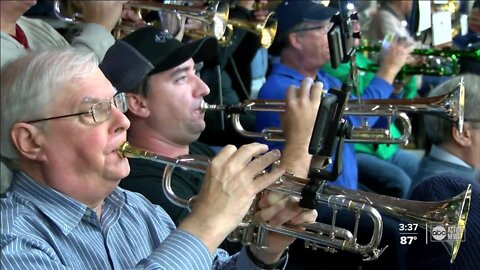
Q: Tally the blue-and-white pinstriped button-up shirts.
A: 1